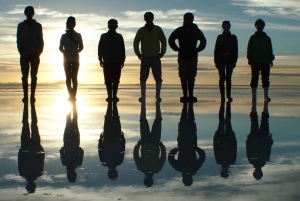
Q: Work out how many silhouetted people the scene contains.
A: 7